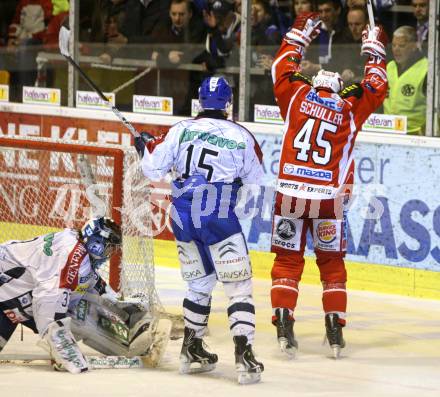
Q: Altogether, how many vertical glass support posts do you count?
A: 3